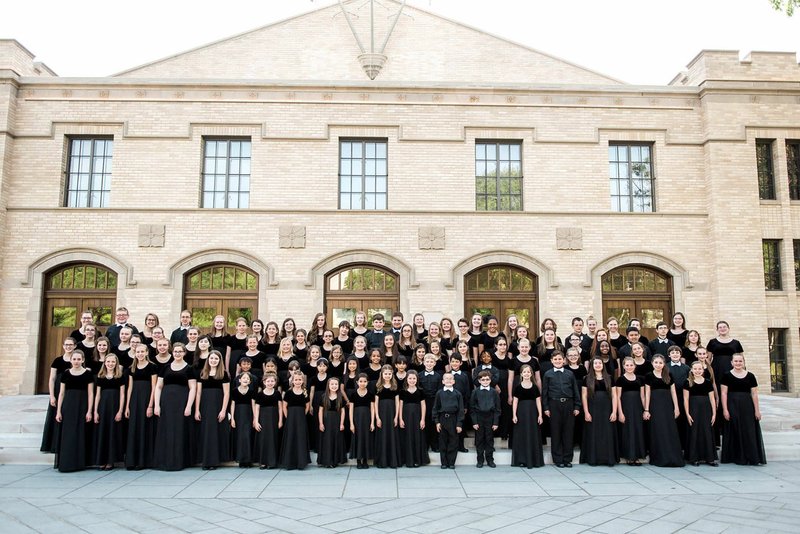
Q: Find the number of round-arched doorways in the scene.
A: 5